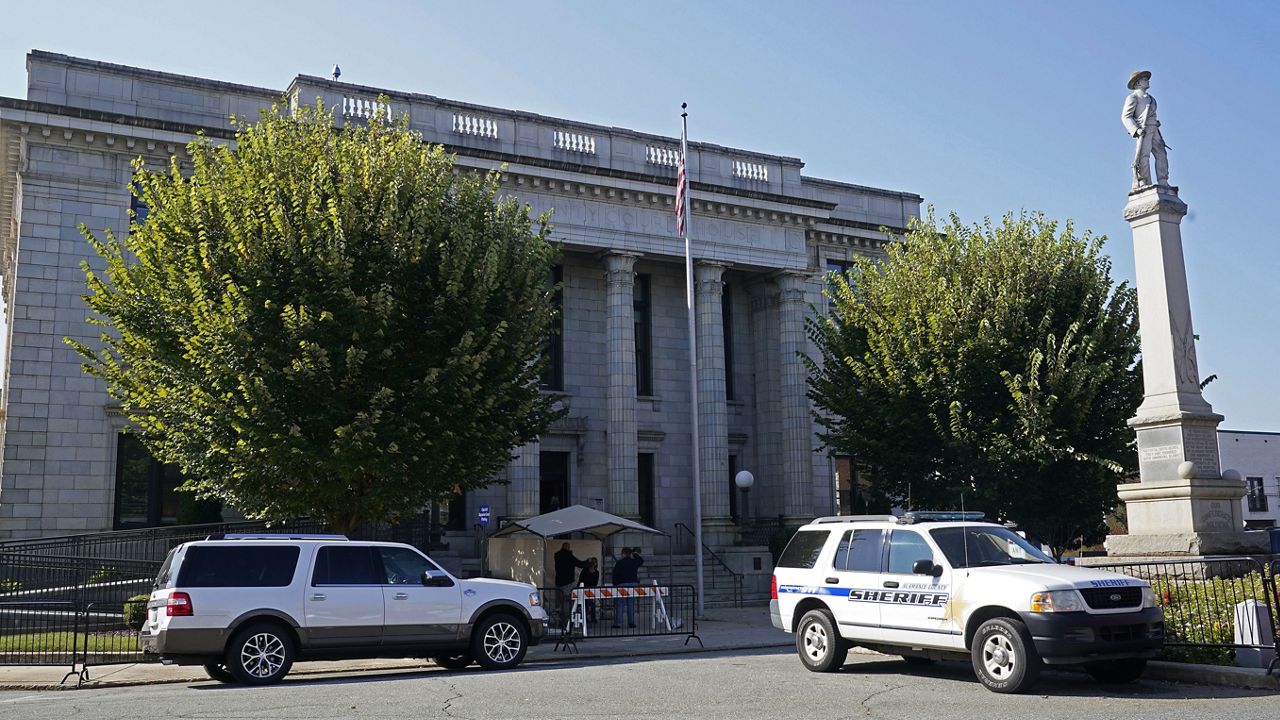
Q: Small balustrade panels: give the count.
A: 5